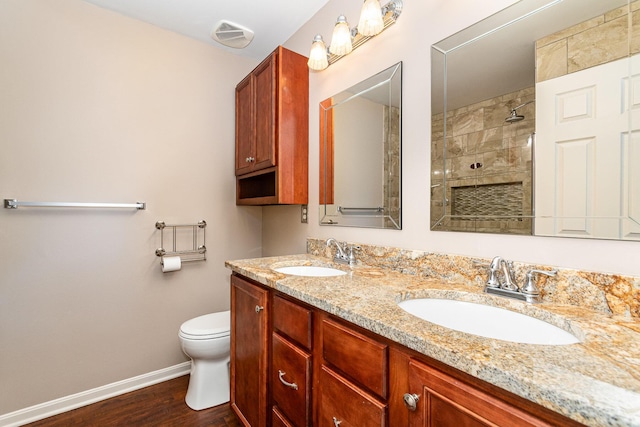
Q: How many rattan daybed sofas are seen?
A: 0